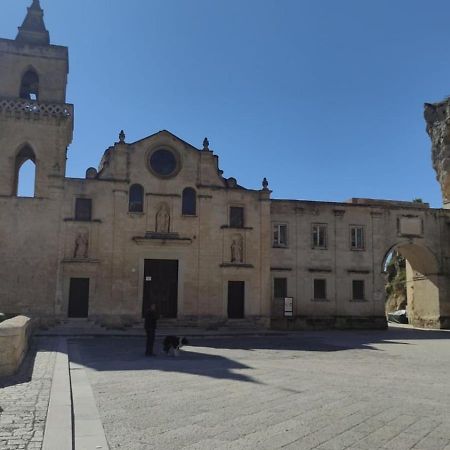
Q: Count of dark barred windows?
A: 3